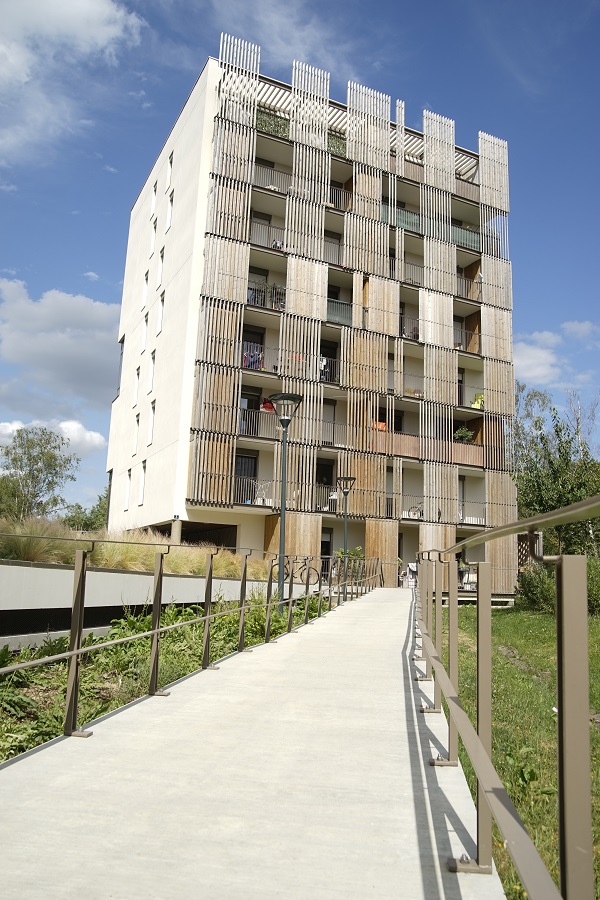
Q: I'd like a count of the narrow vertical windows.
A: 14